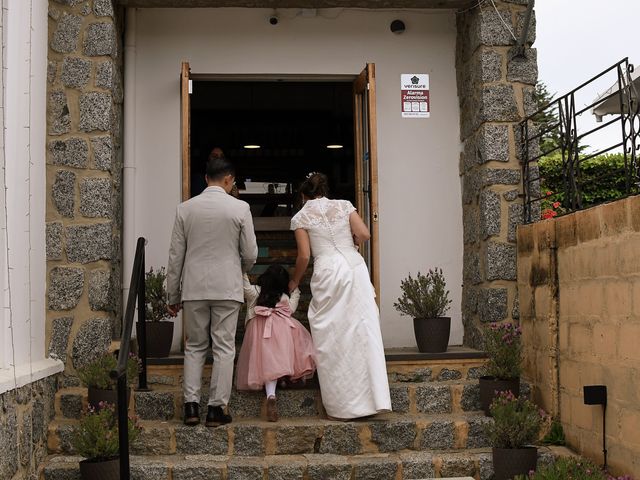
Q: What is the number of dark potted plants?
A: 6